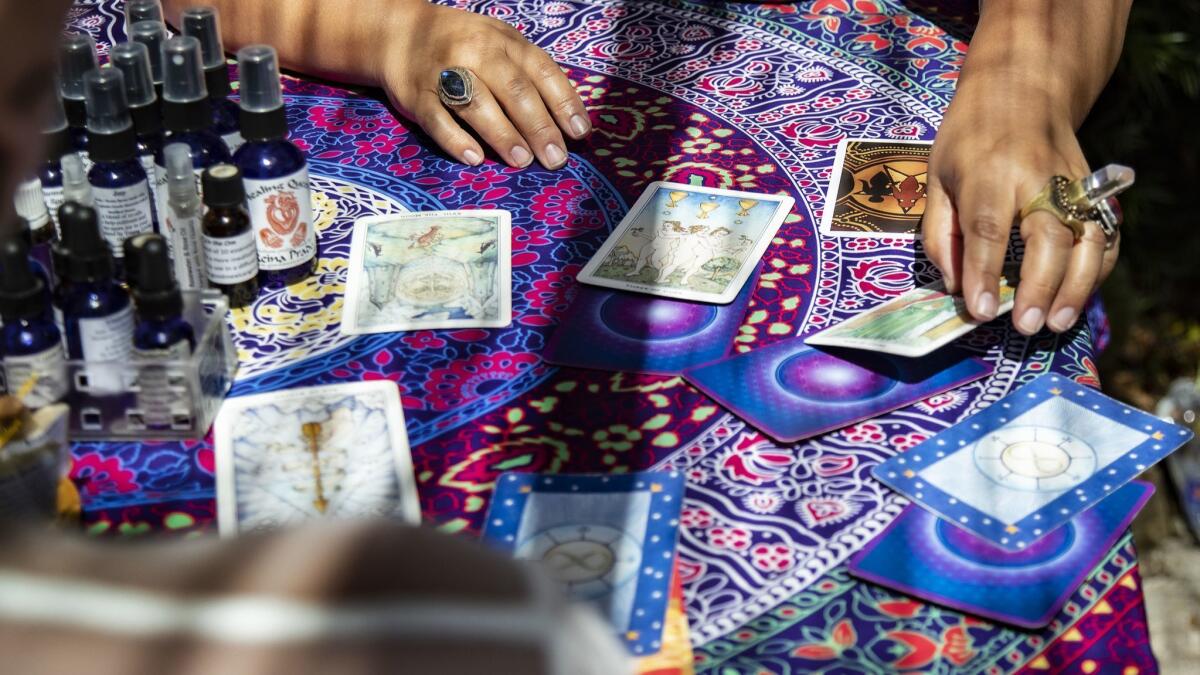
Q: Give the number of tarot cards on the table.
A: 11